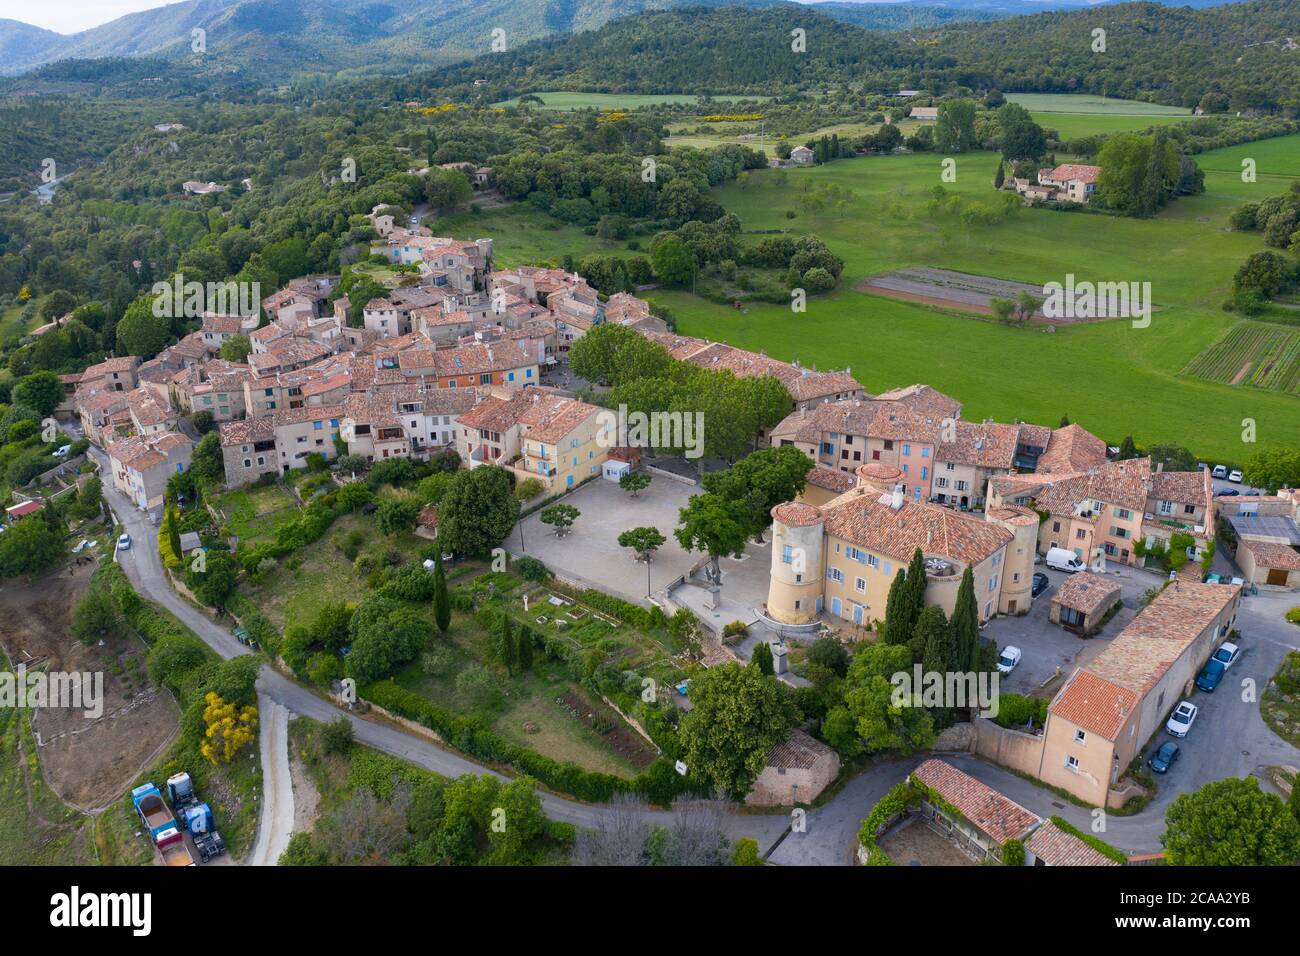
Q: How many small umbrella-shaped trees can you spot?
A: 3